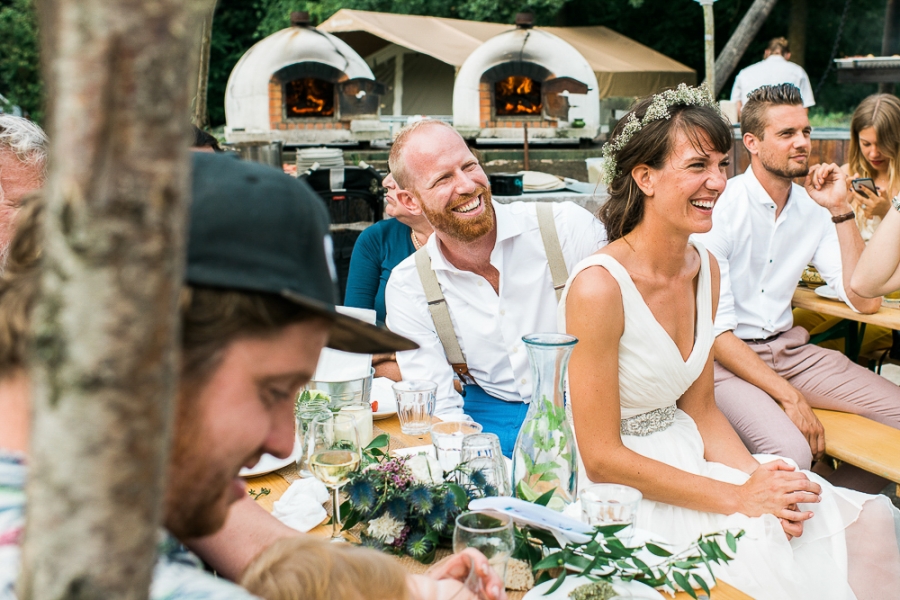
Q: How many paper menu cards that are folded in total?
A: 1